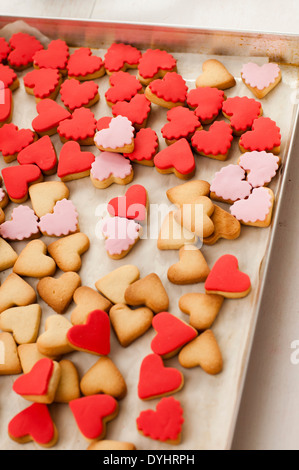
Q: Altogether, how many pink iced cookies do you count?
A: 9